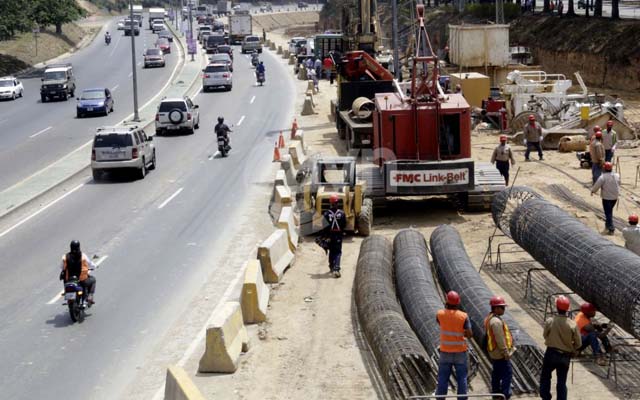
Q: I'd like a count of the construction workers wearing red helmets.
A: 12